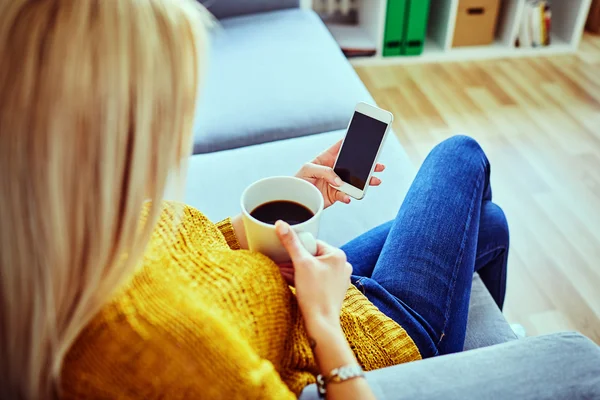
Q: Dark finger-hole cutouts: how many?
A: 3